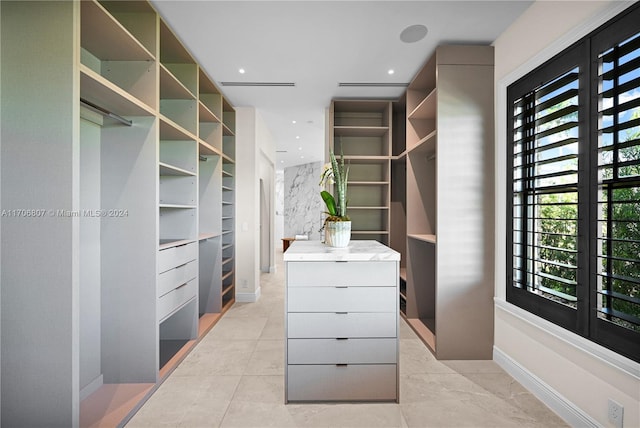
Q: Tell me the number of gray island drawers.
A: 5